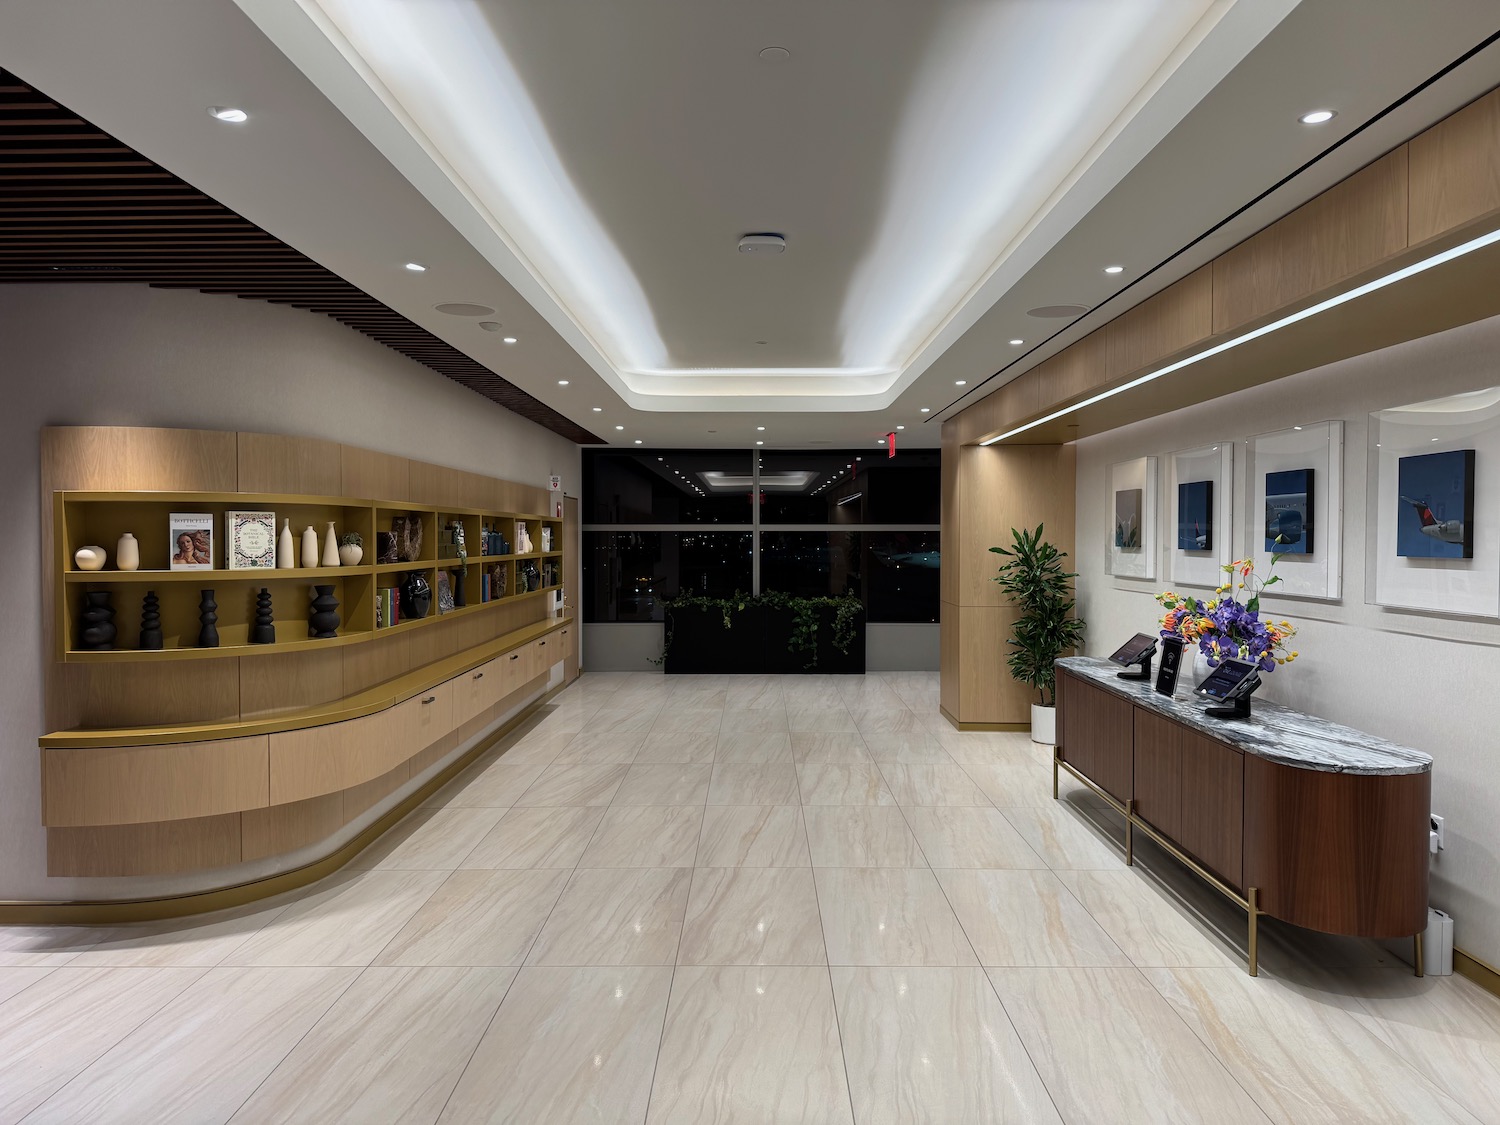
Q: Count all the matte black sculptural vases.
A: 5